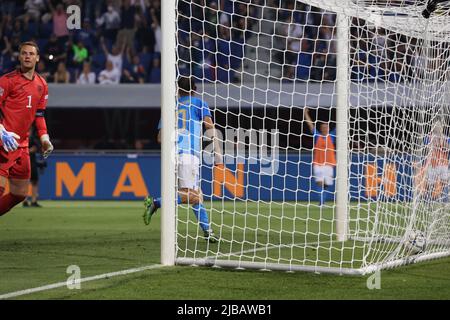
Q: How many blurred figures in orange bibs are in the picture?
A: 2